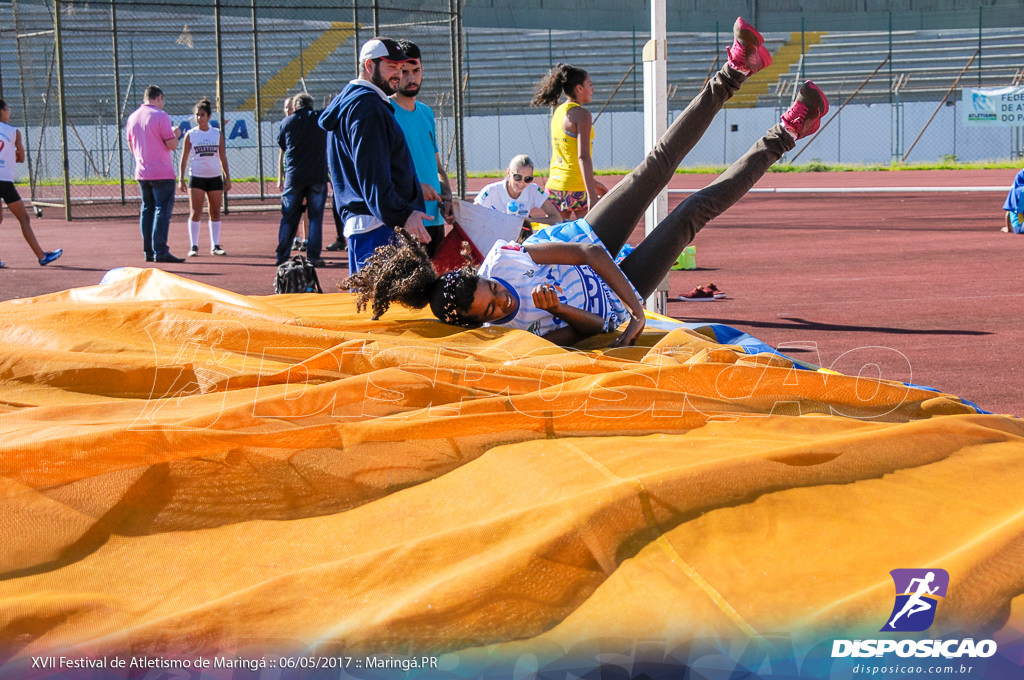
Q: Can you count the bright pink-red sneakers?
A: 2